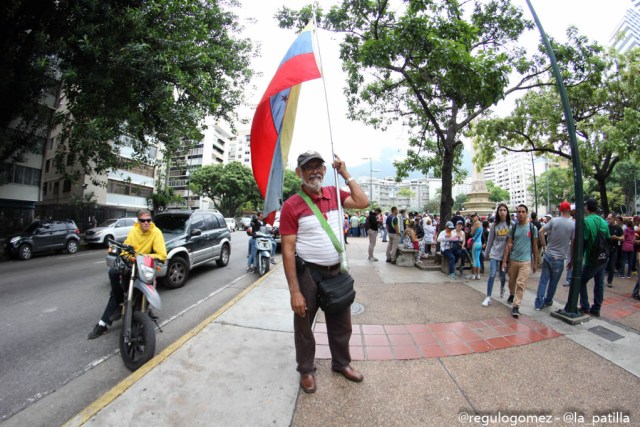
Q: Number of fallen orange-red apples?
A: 0